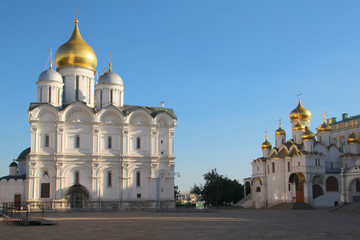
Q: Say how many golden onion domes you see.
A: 8